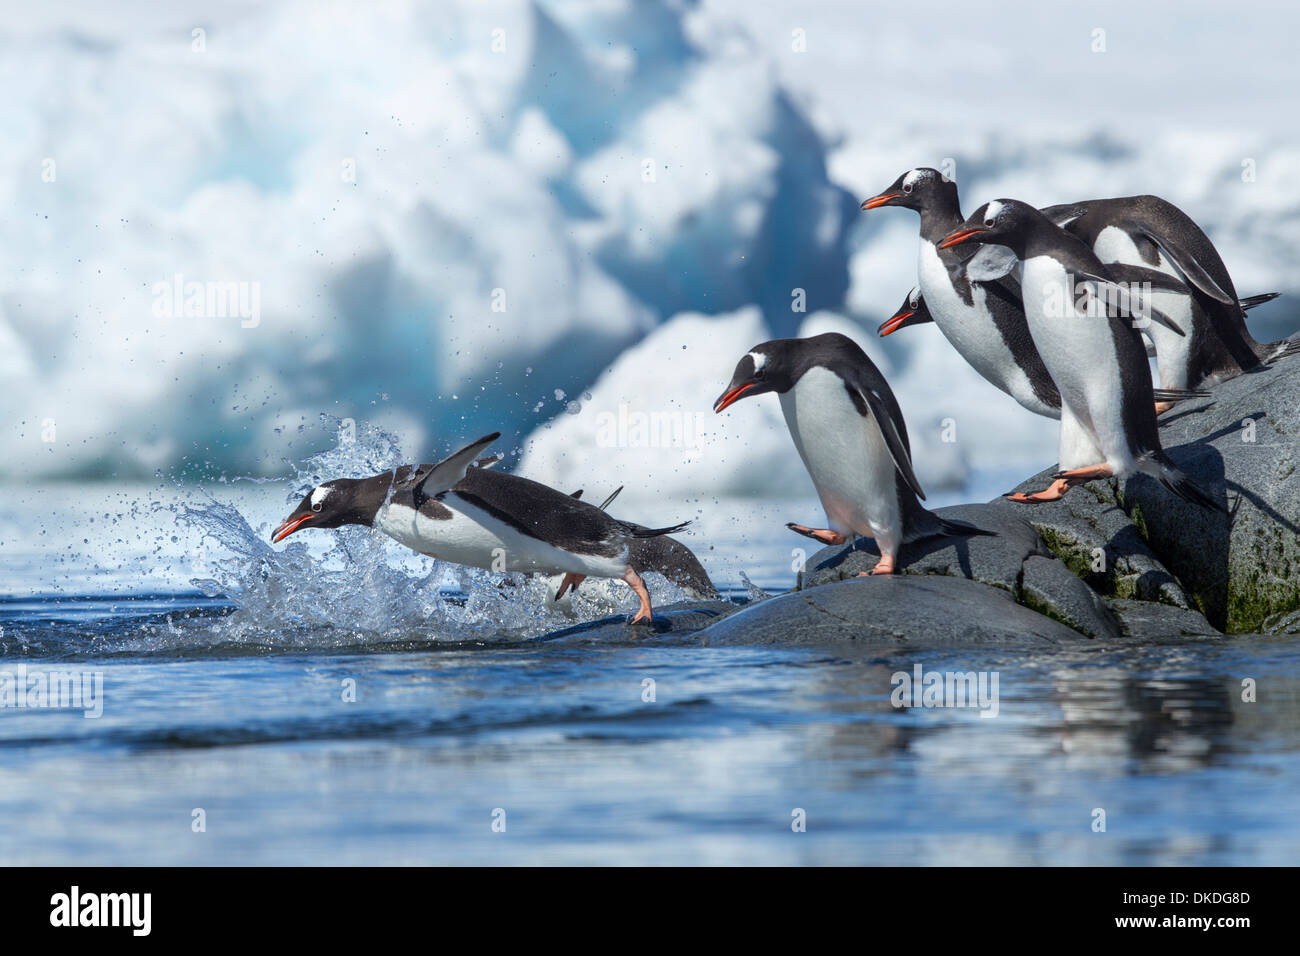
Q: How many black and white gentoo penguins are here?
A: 7